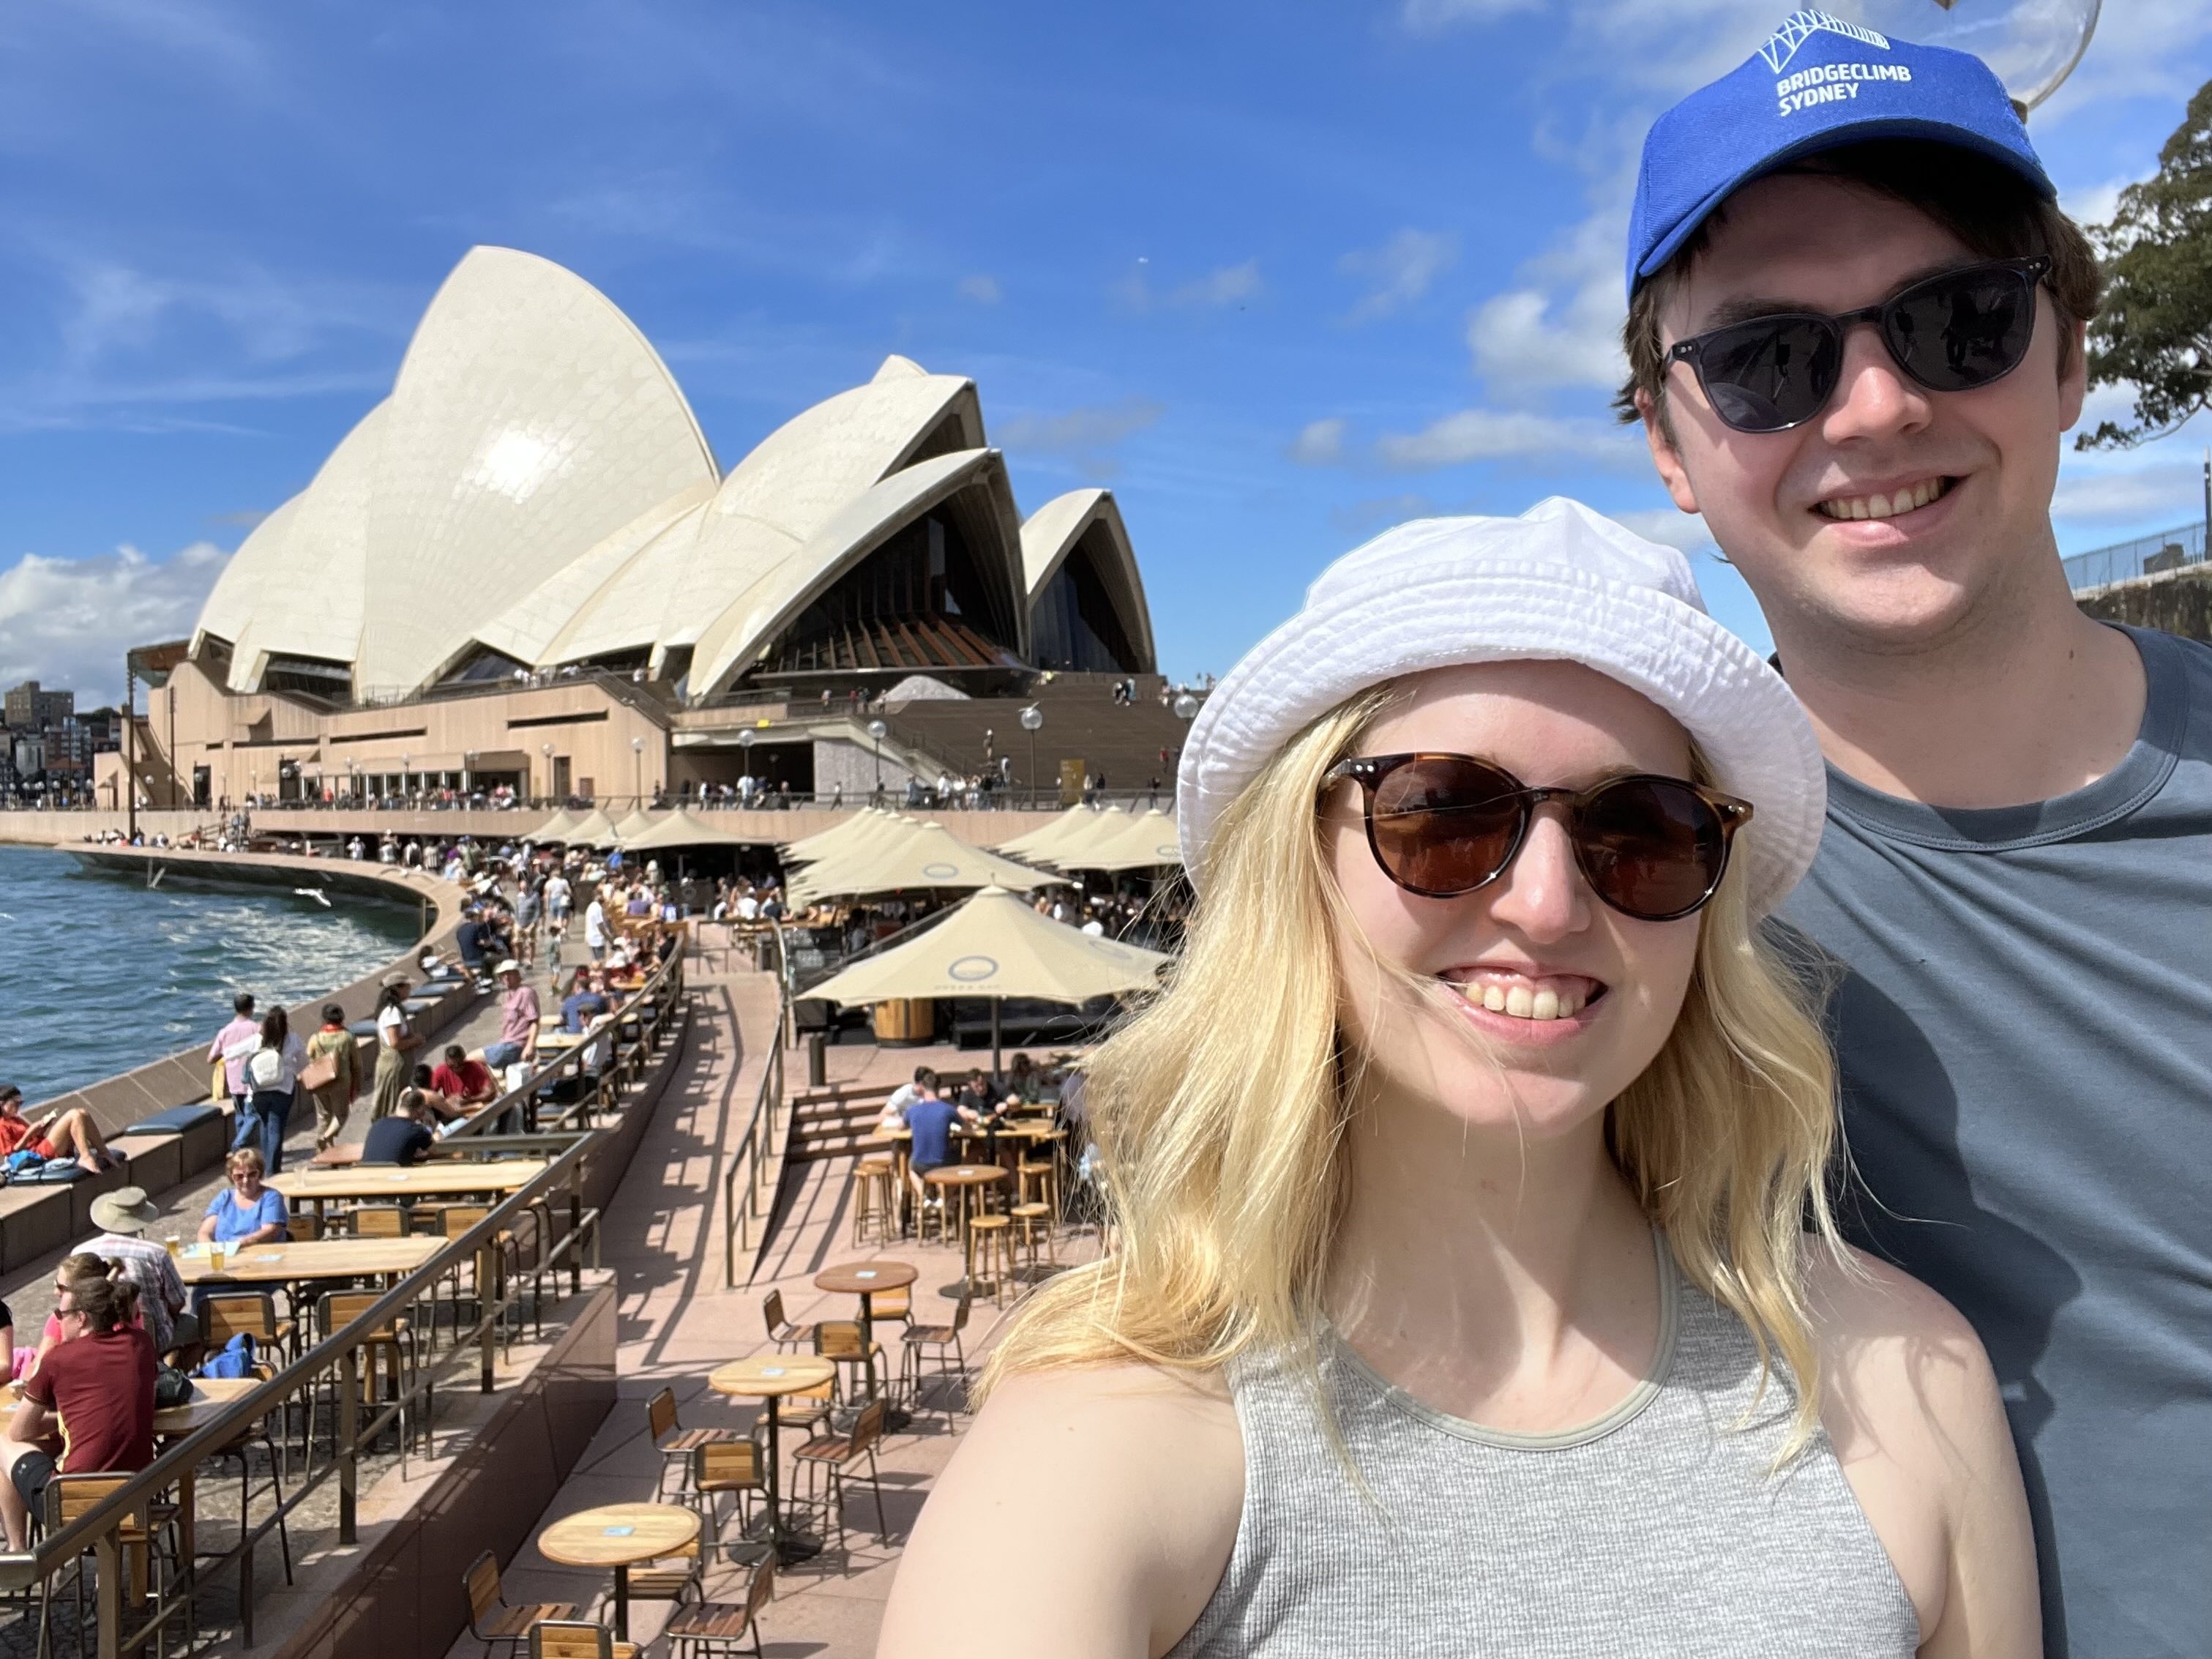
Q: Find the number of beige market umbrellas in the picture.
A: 13